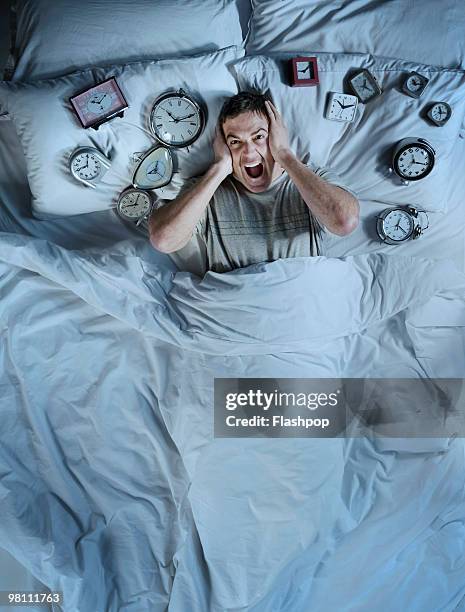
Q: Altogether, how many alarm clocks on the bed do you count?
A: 12